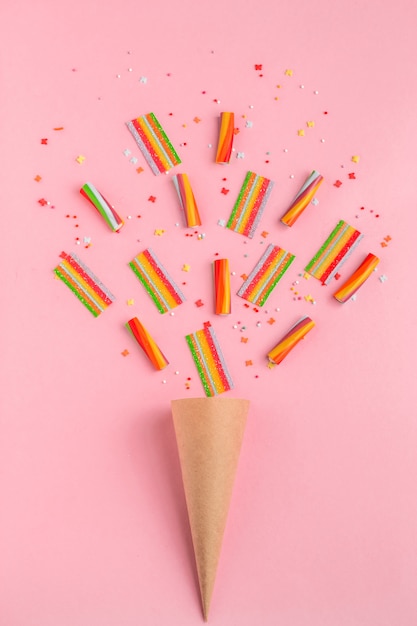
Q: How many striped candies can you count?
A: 15